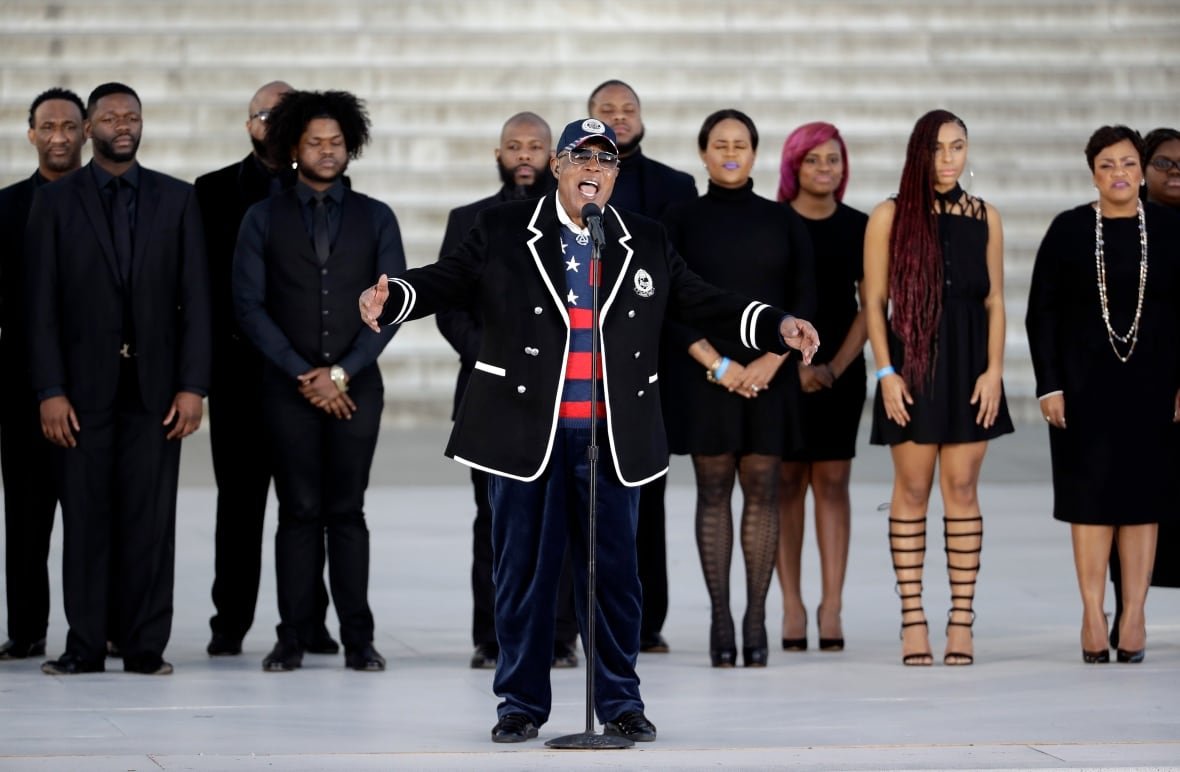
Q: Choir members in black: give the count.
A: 11